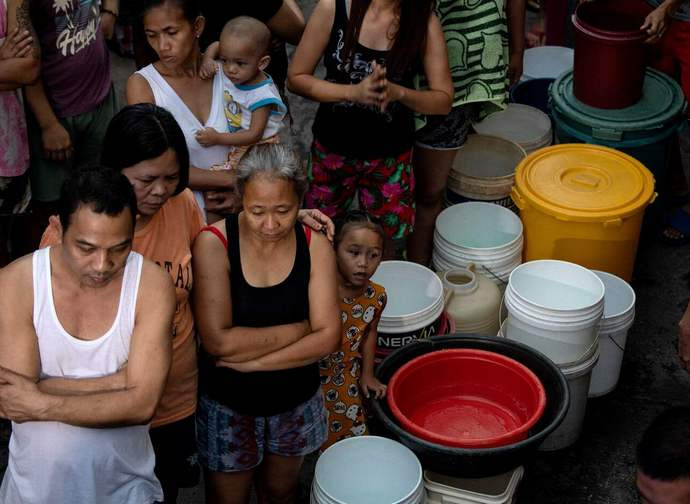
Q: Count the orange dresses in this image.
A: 1